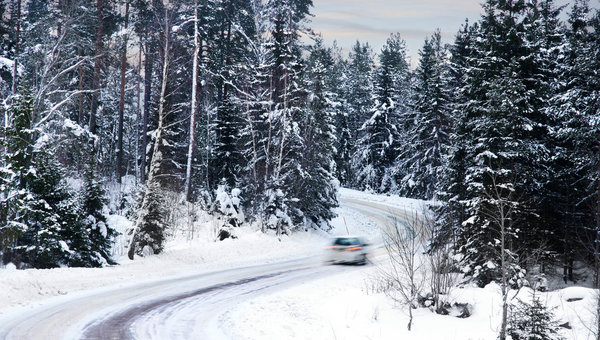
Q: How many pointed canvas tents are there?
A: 0